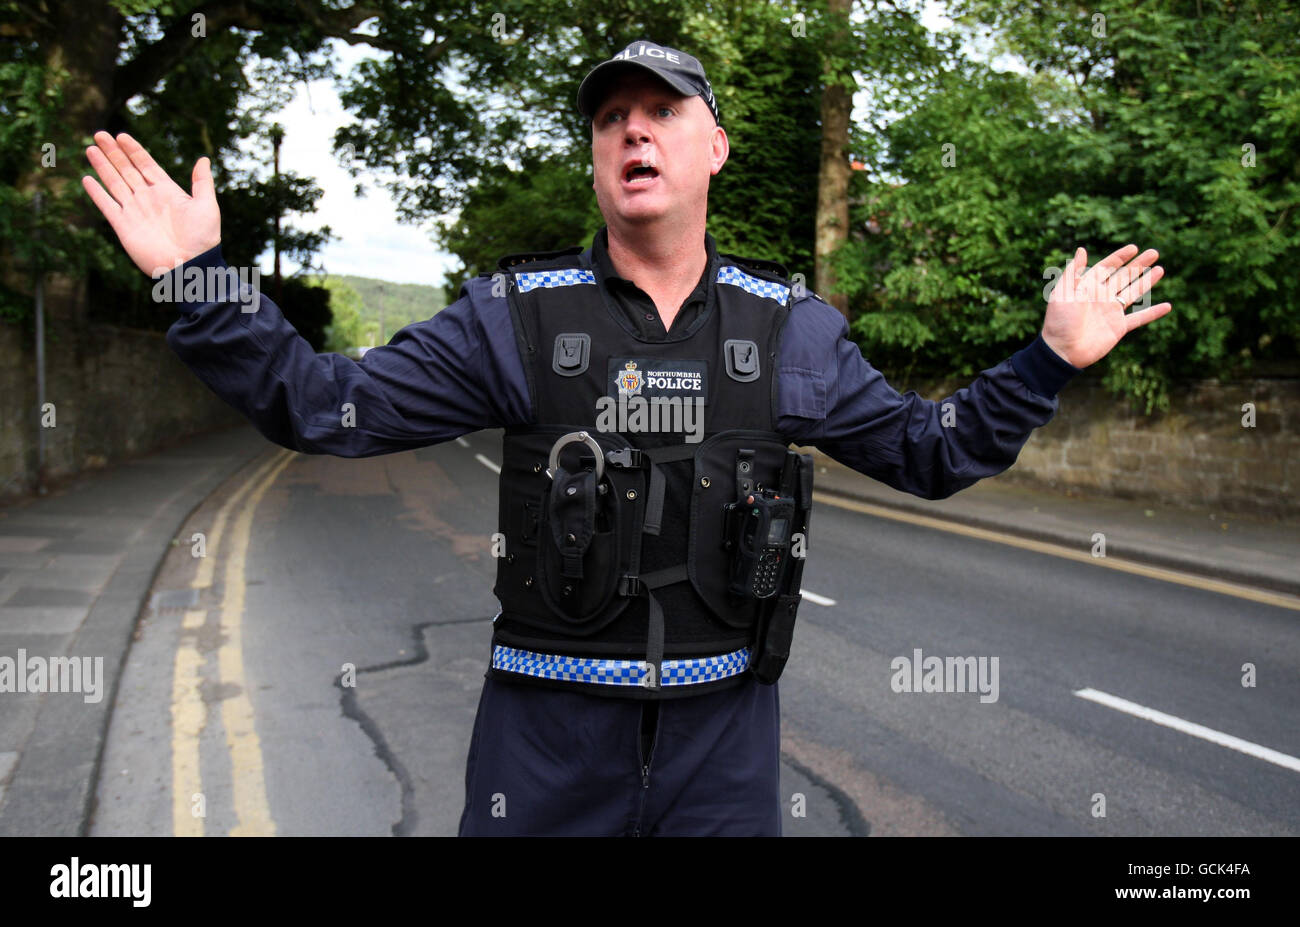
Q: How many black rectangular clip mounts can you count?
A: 2